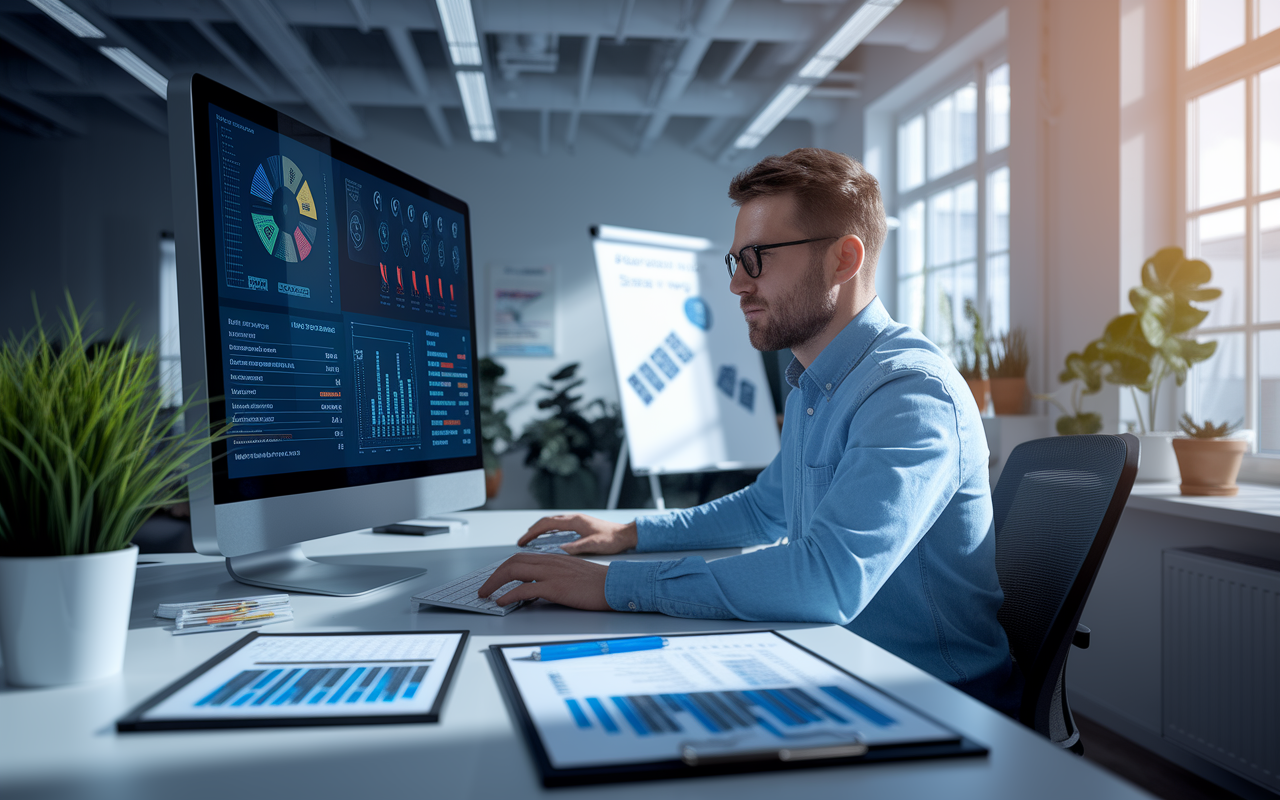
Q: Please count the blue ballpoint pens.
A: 1